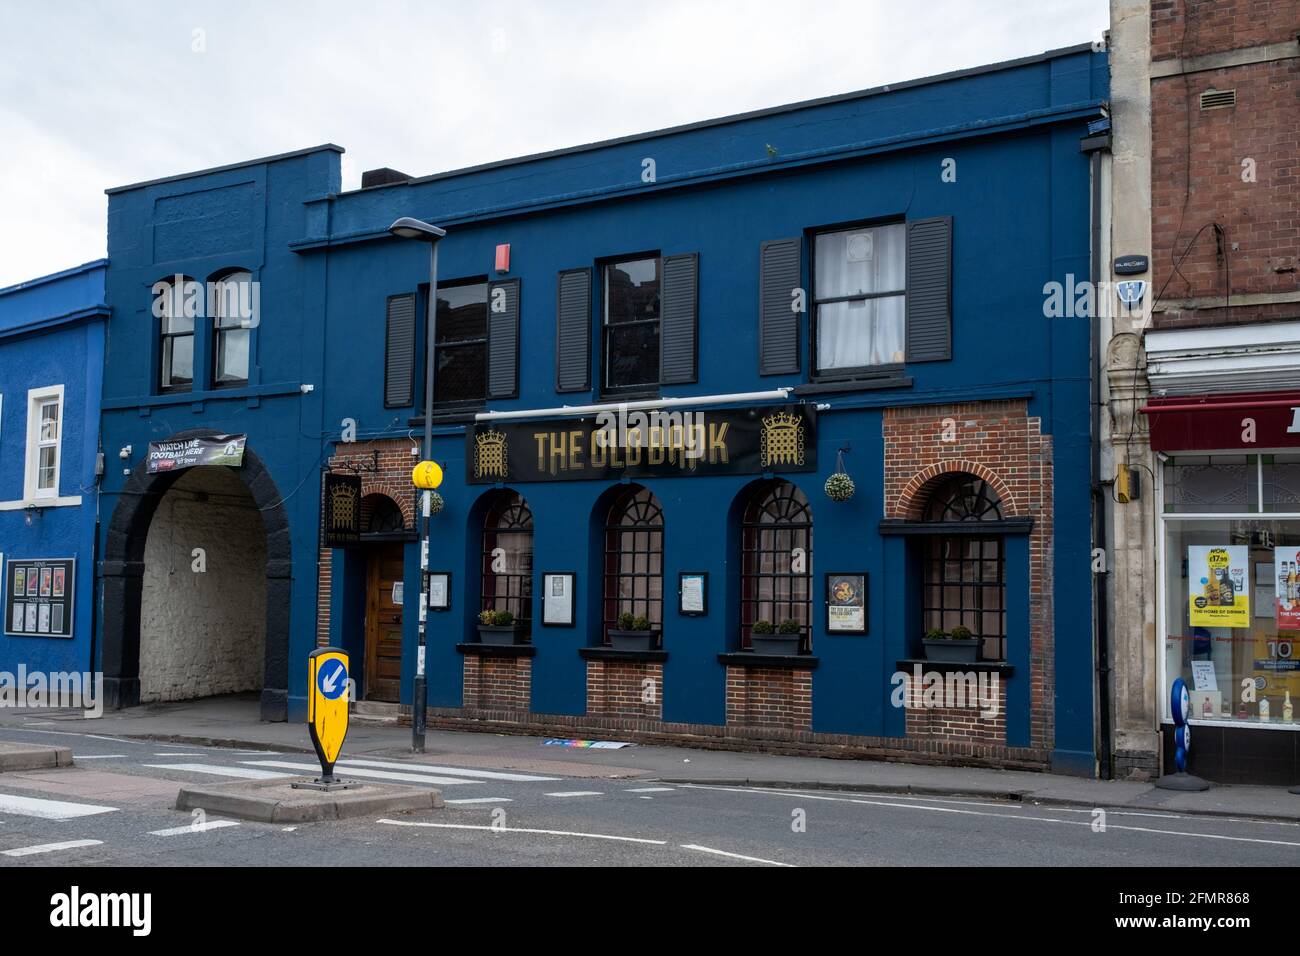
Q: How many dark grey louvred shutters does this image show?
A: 6